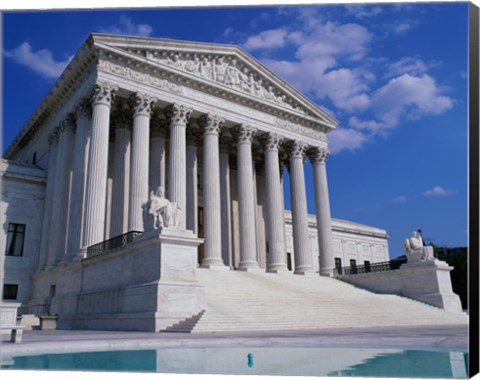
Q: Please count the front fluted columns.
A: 8